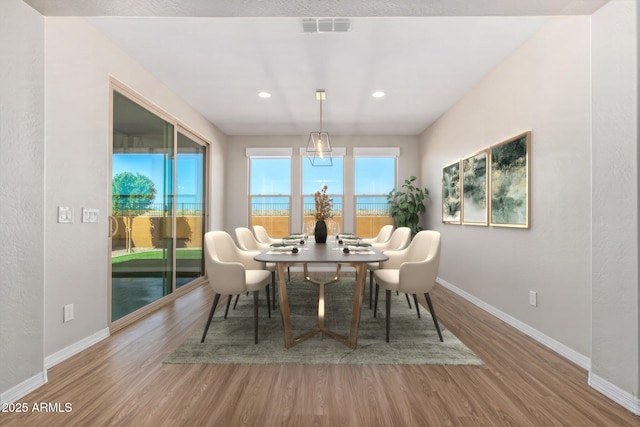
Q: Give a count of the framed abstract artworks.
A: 3